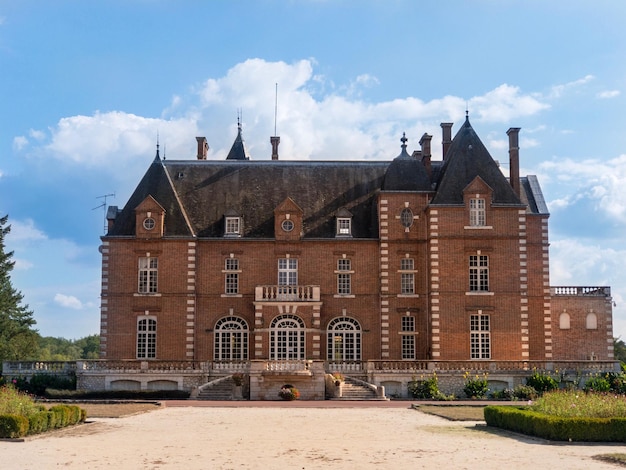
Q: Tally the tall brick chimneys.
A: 5